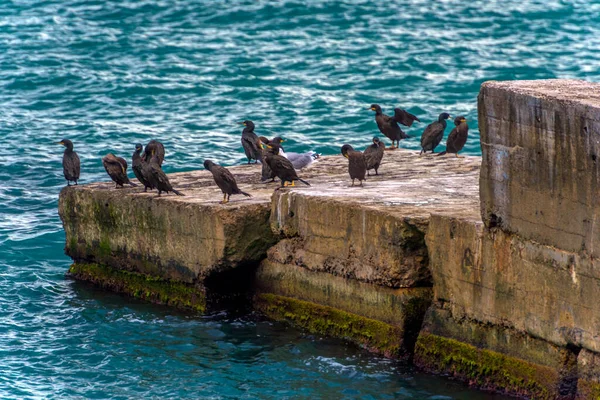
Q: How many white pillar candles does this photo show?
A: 0